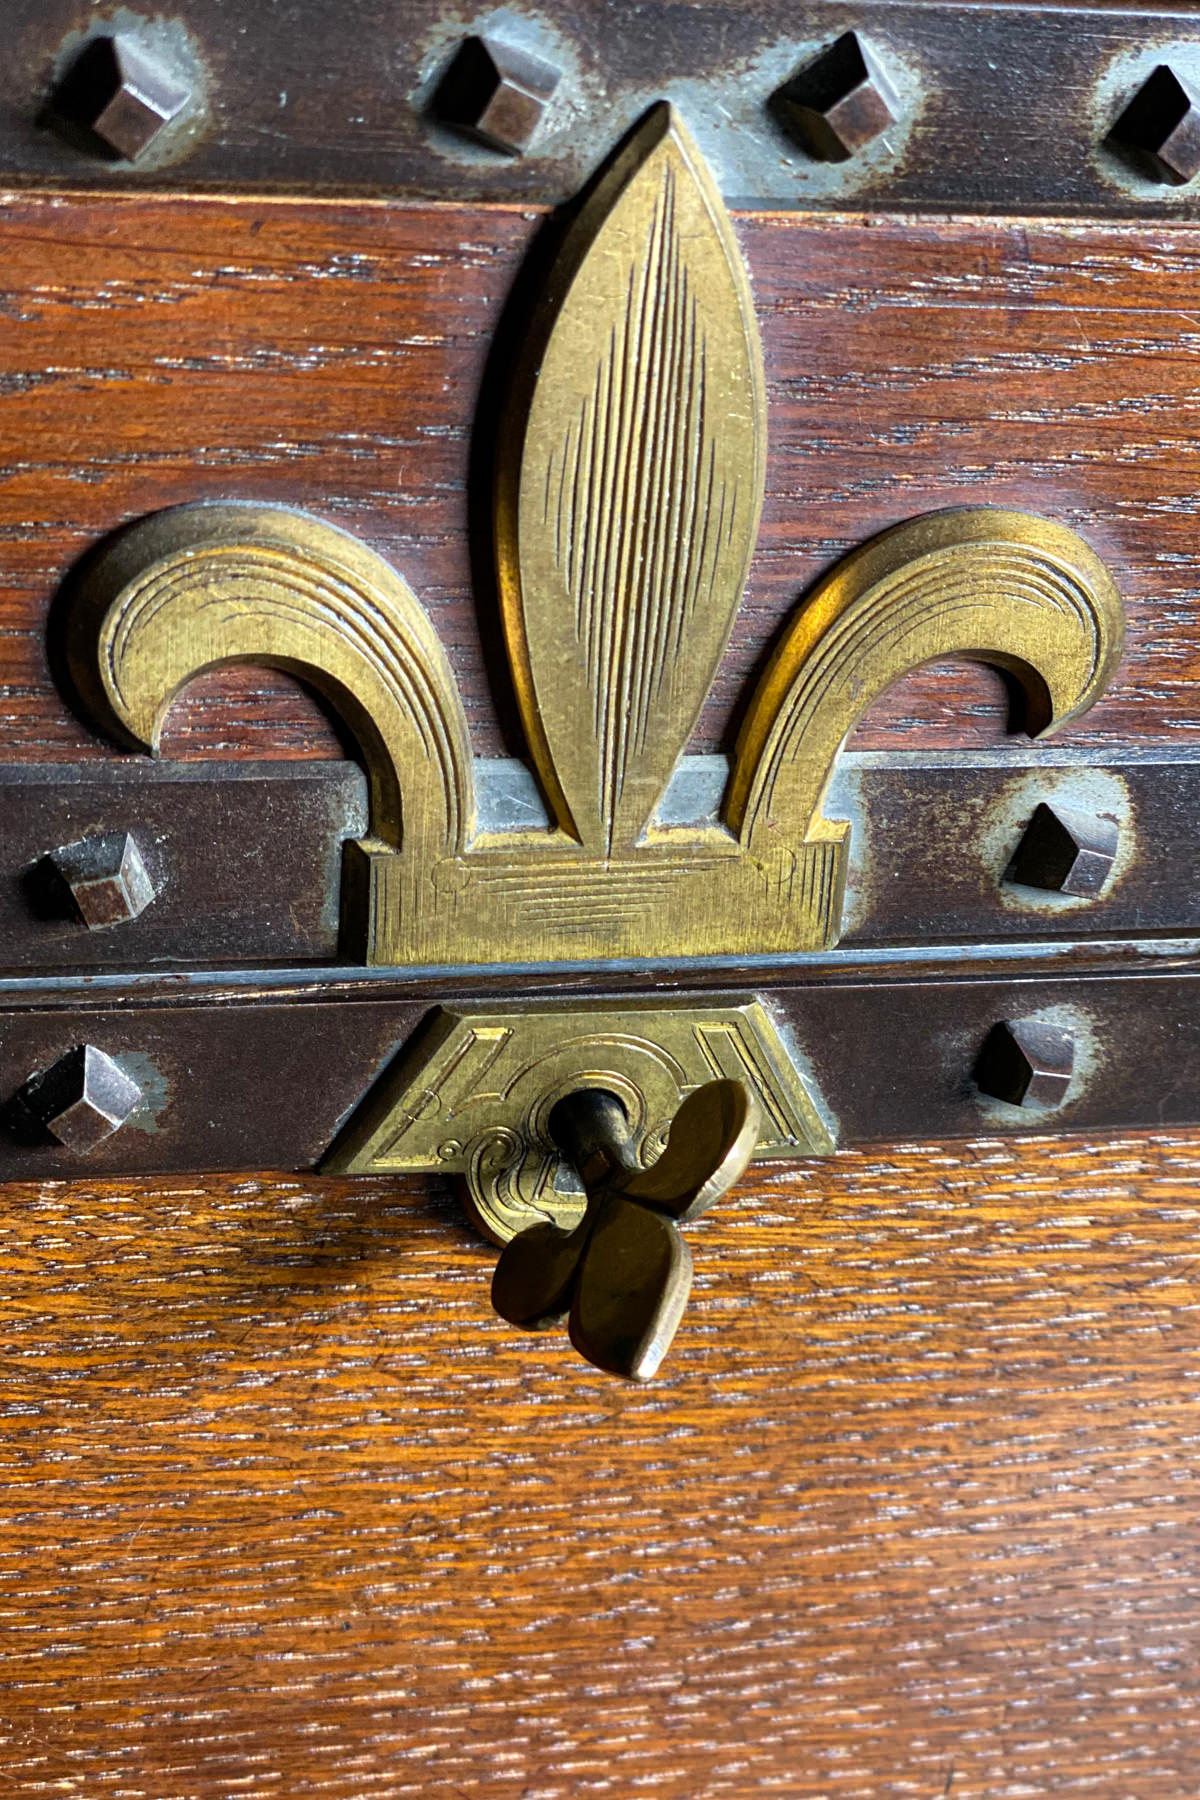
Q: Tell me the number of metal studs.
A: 8